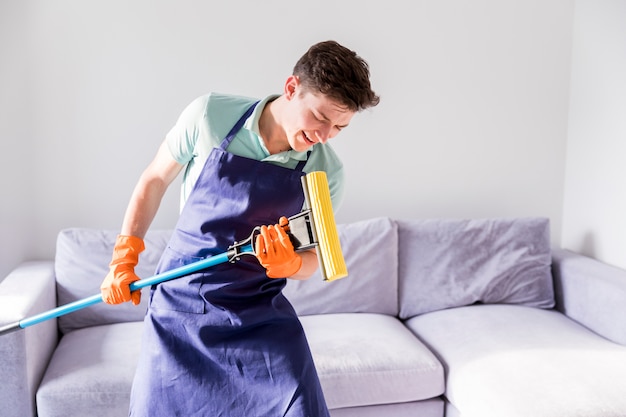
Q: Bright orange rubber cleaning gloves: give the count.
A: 2